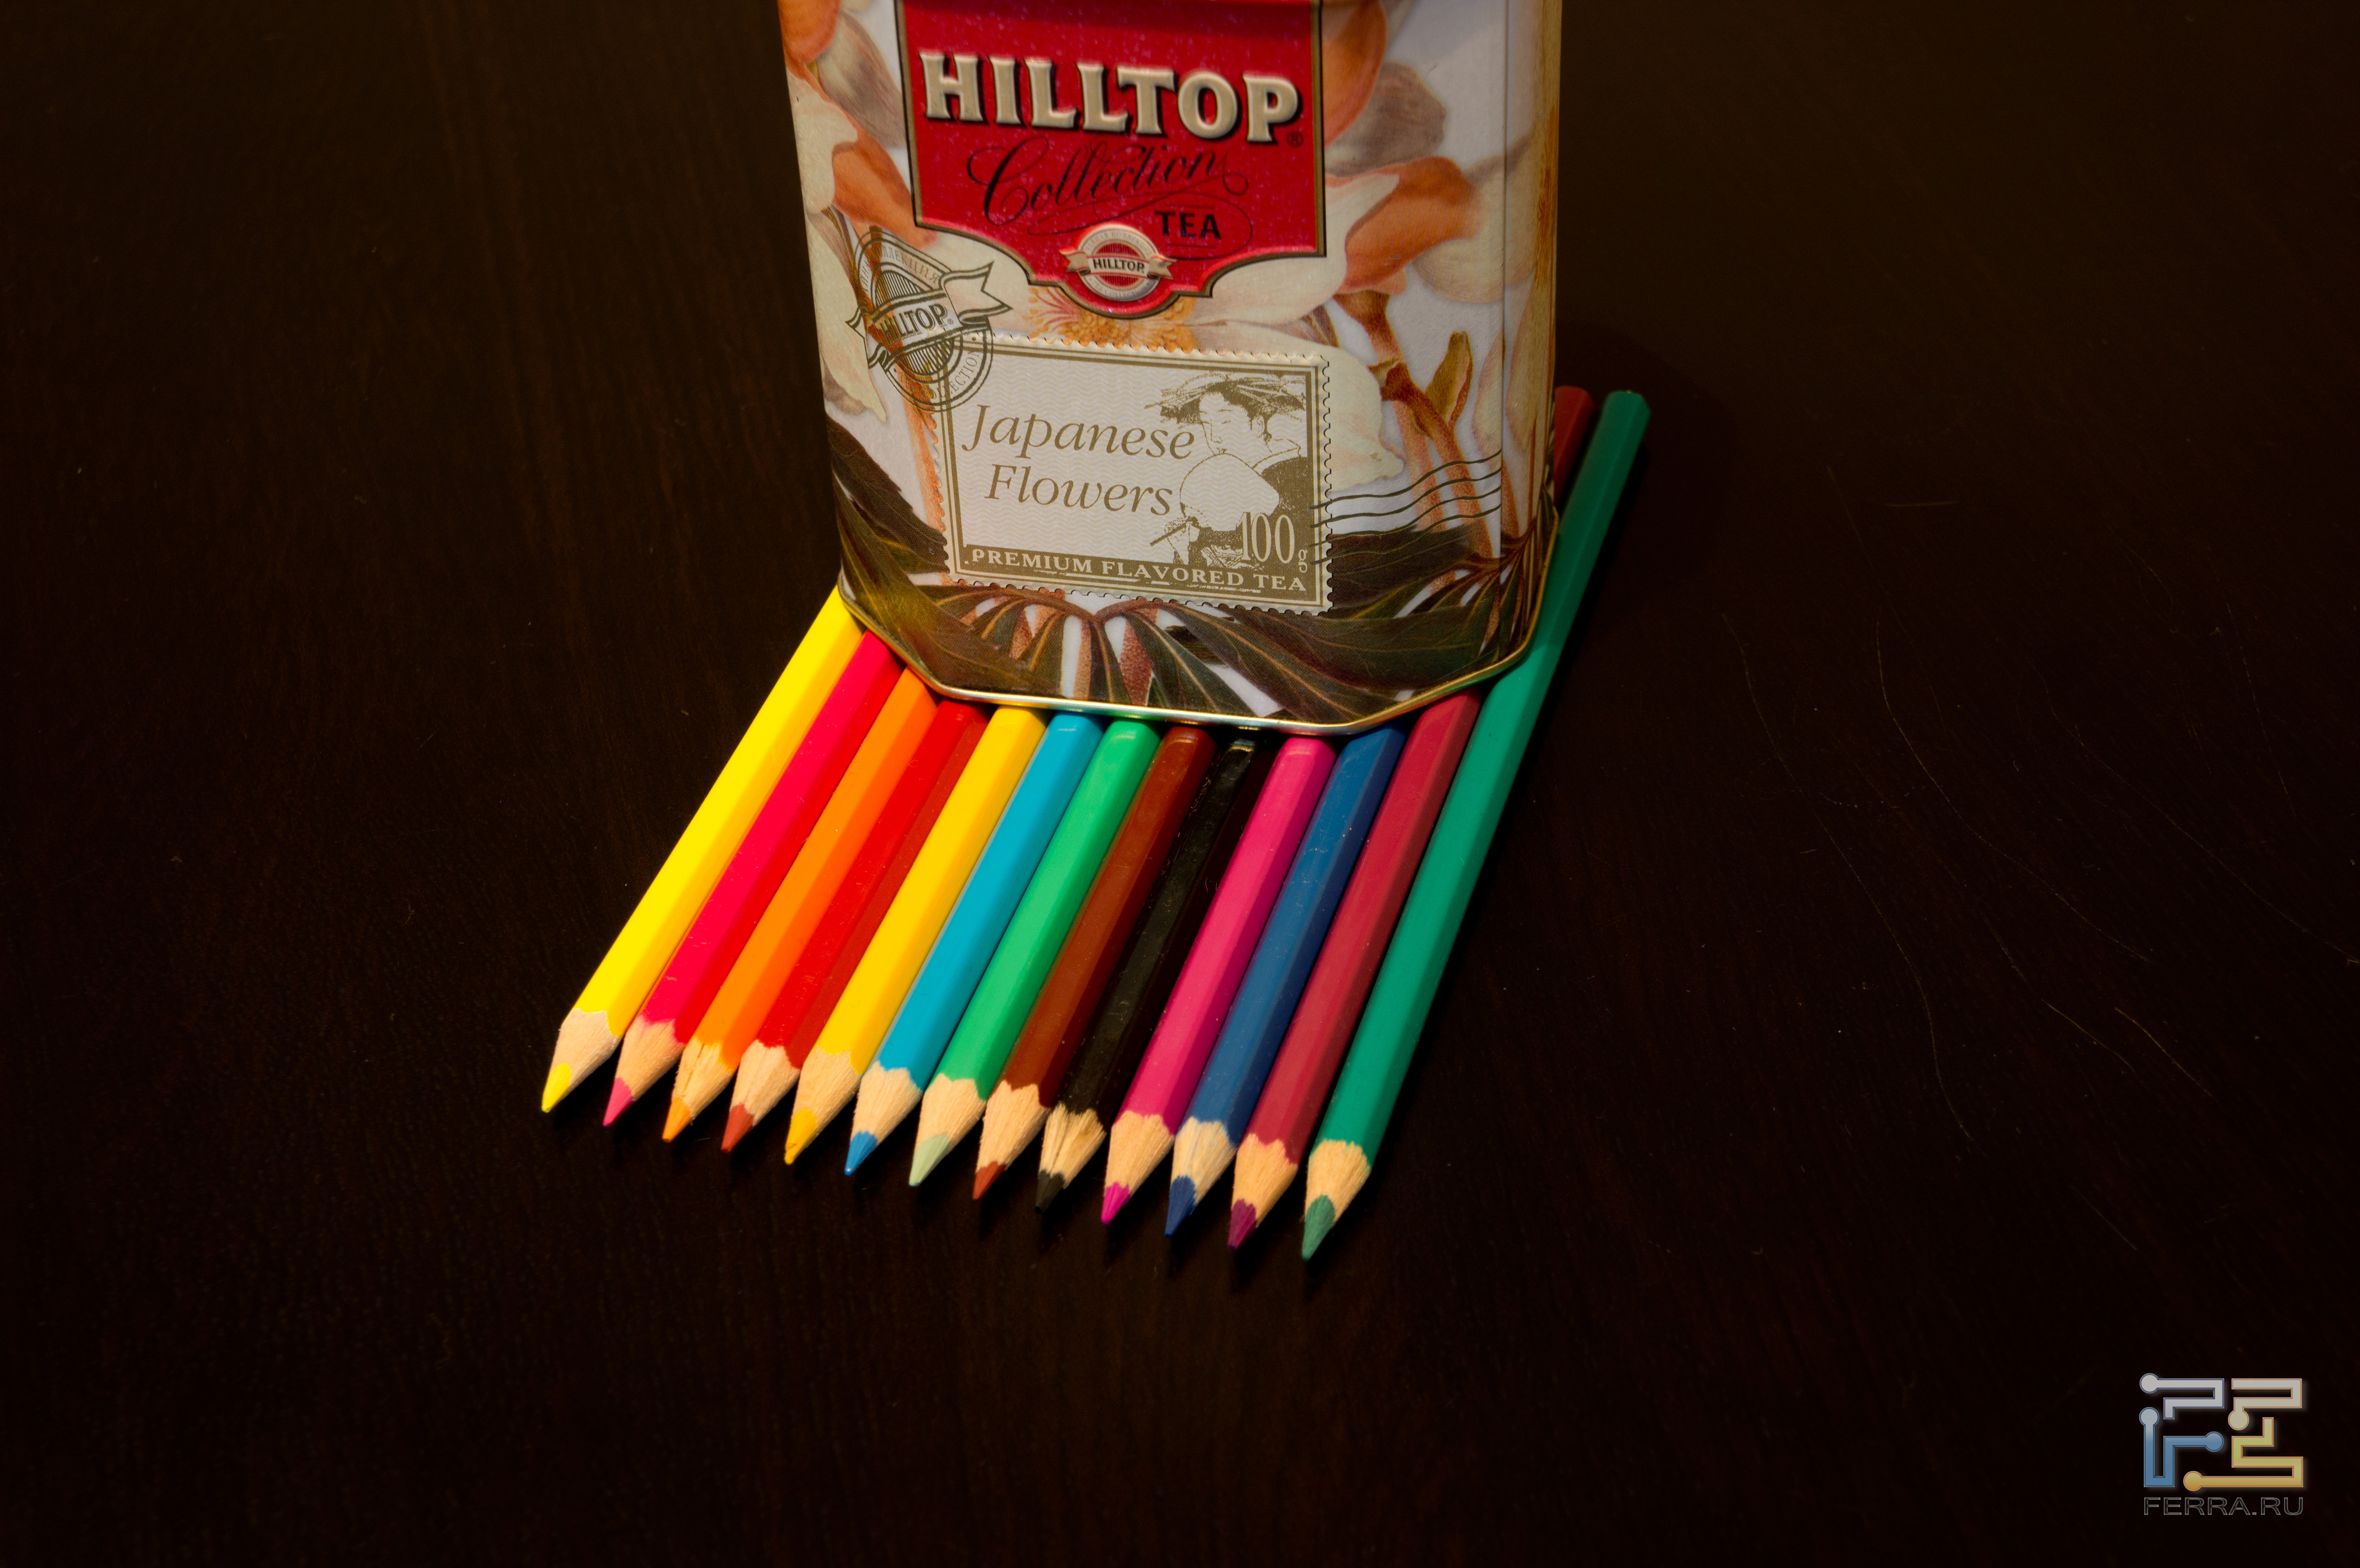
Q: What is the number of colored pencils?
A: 13